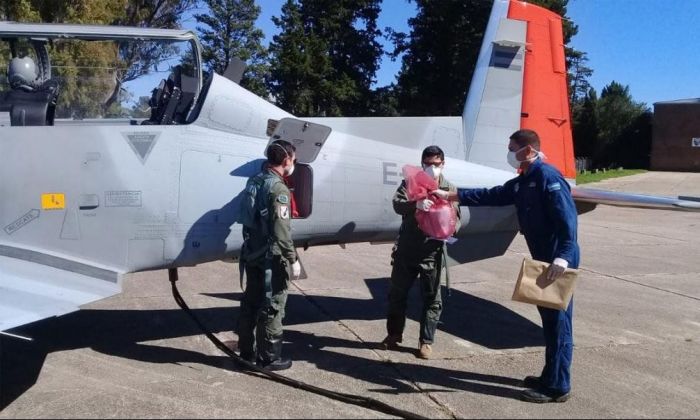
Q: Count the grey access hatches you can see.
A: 1